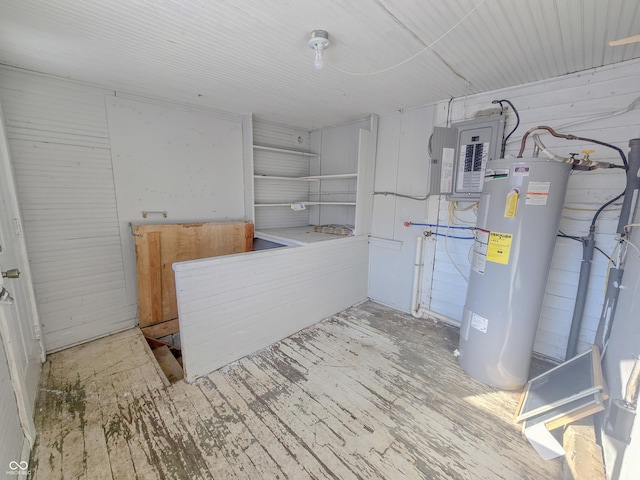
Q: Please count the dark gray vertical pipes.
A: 2